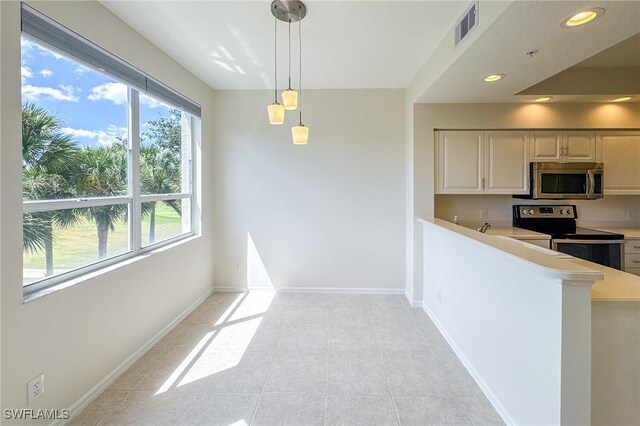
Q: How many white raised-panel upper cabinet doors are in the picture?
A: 5